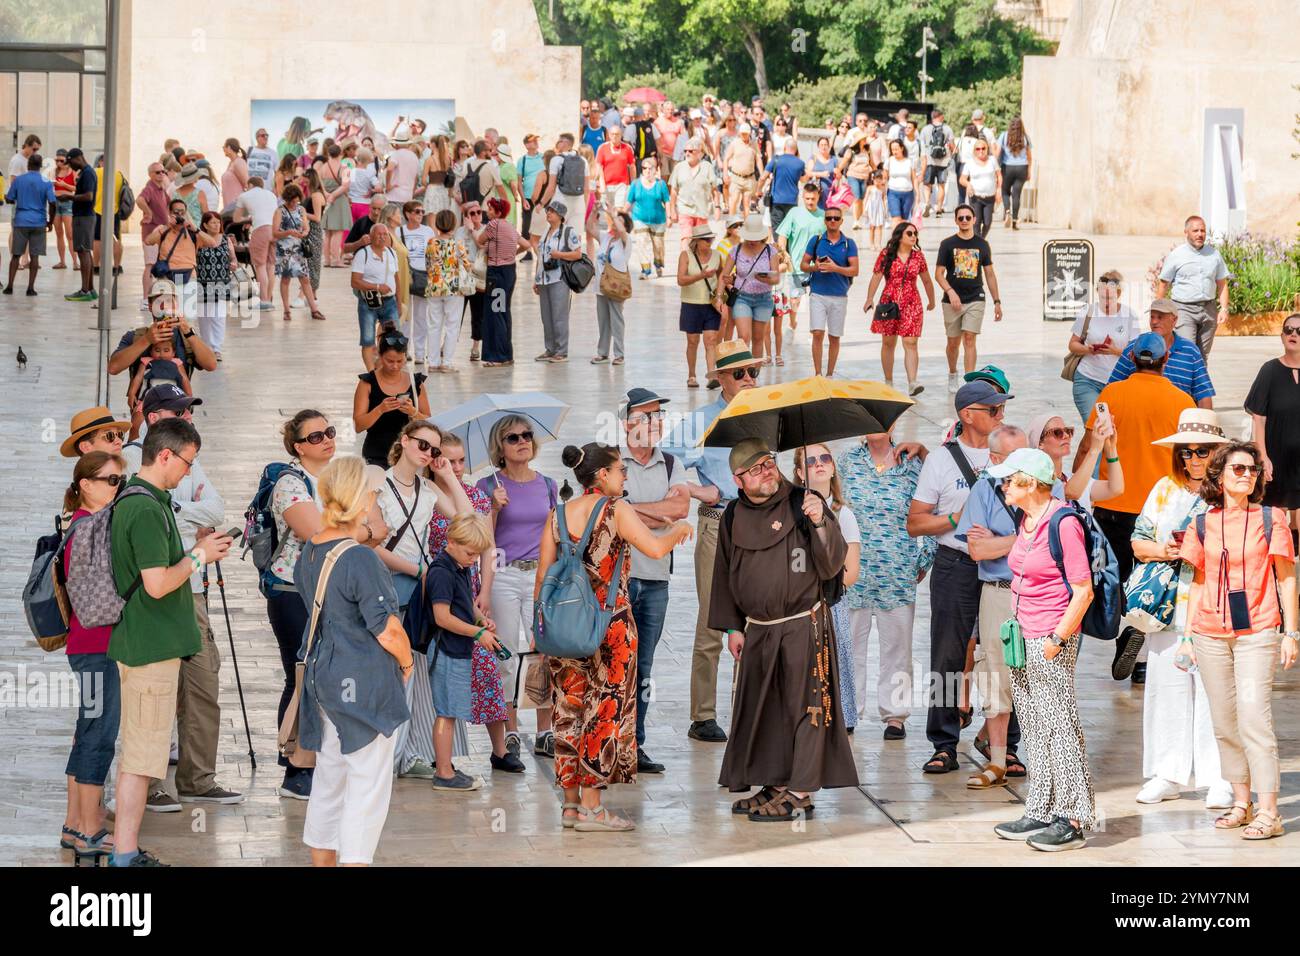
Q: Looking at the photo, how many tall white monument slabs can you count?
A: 1